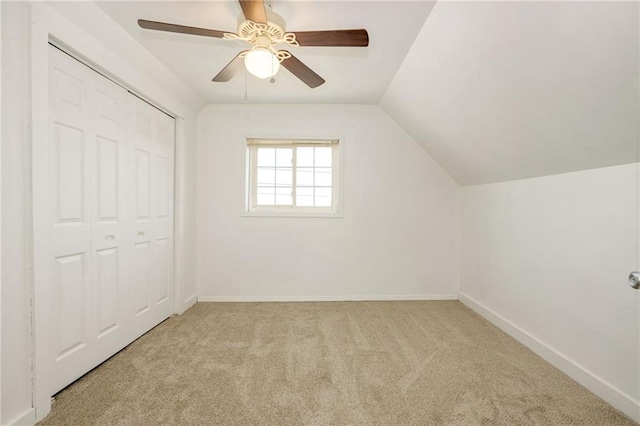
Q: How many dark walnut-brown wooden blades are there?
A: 5